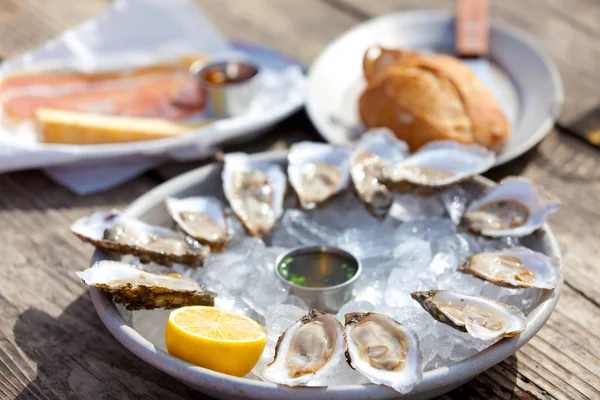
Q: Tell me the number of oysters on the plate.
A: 12